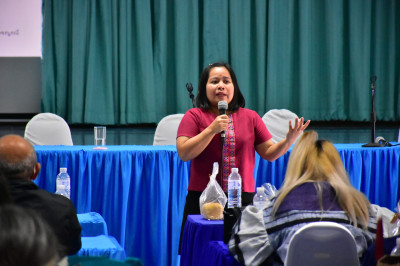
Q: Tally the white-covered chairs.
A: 3